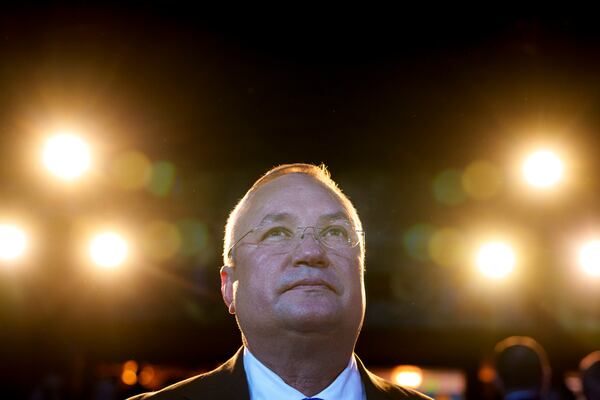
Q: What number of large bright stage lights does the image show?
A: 6